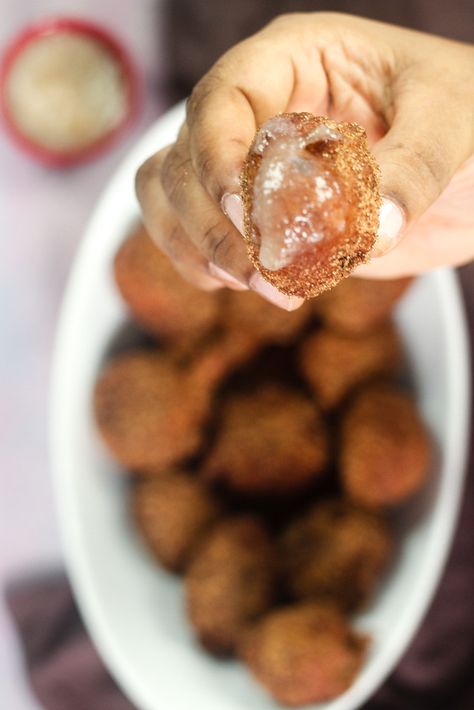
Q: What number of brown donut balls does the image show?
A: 12